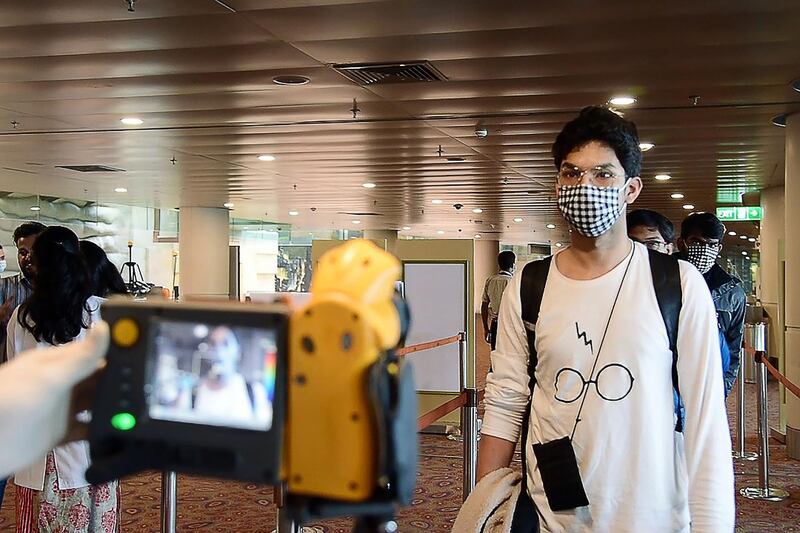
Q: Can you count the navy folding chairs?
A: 0